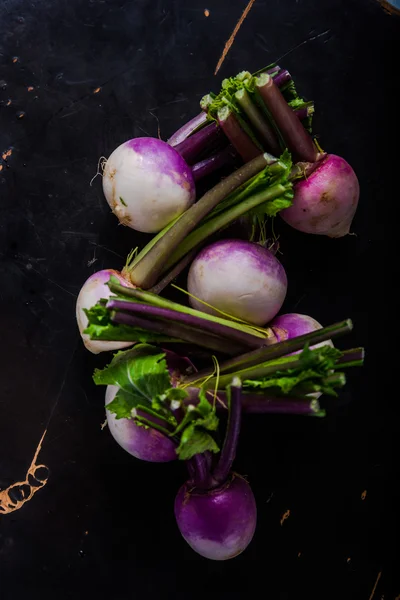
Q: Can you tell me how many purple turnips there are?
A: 7